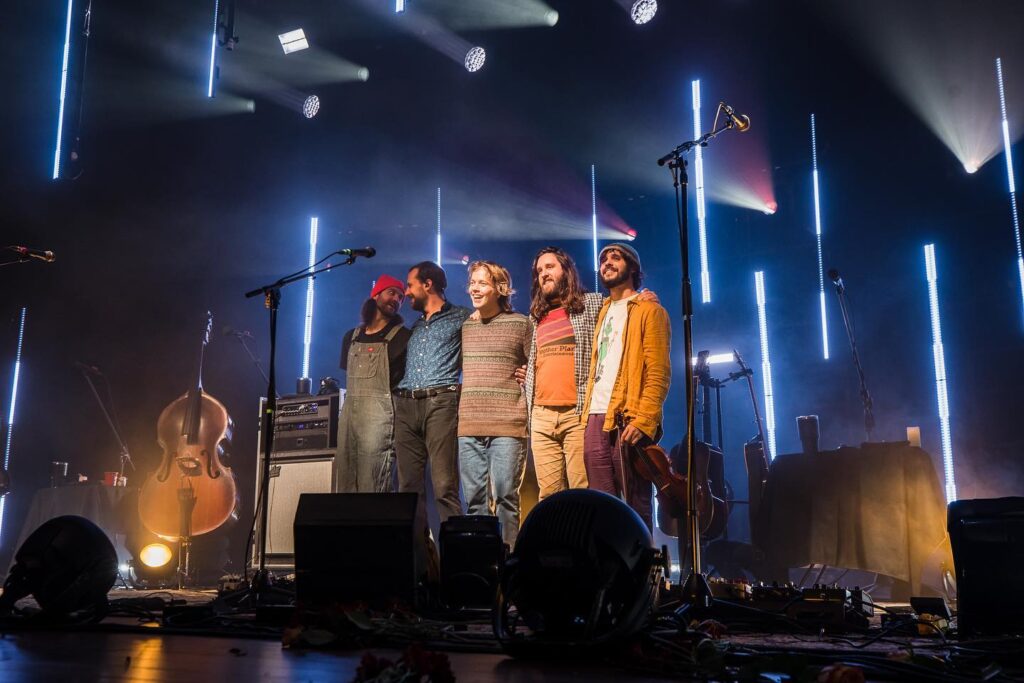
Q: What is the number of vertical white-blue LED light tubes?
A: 12